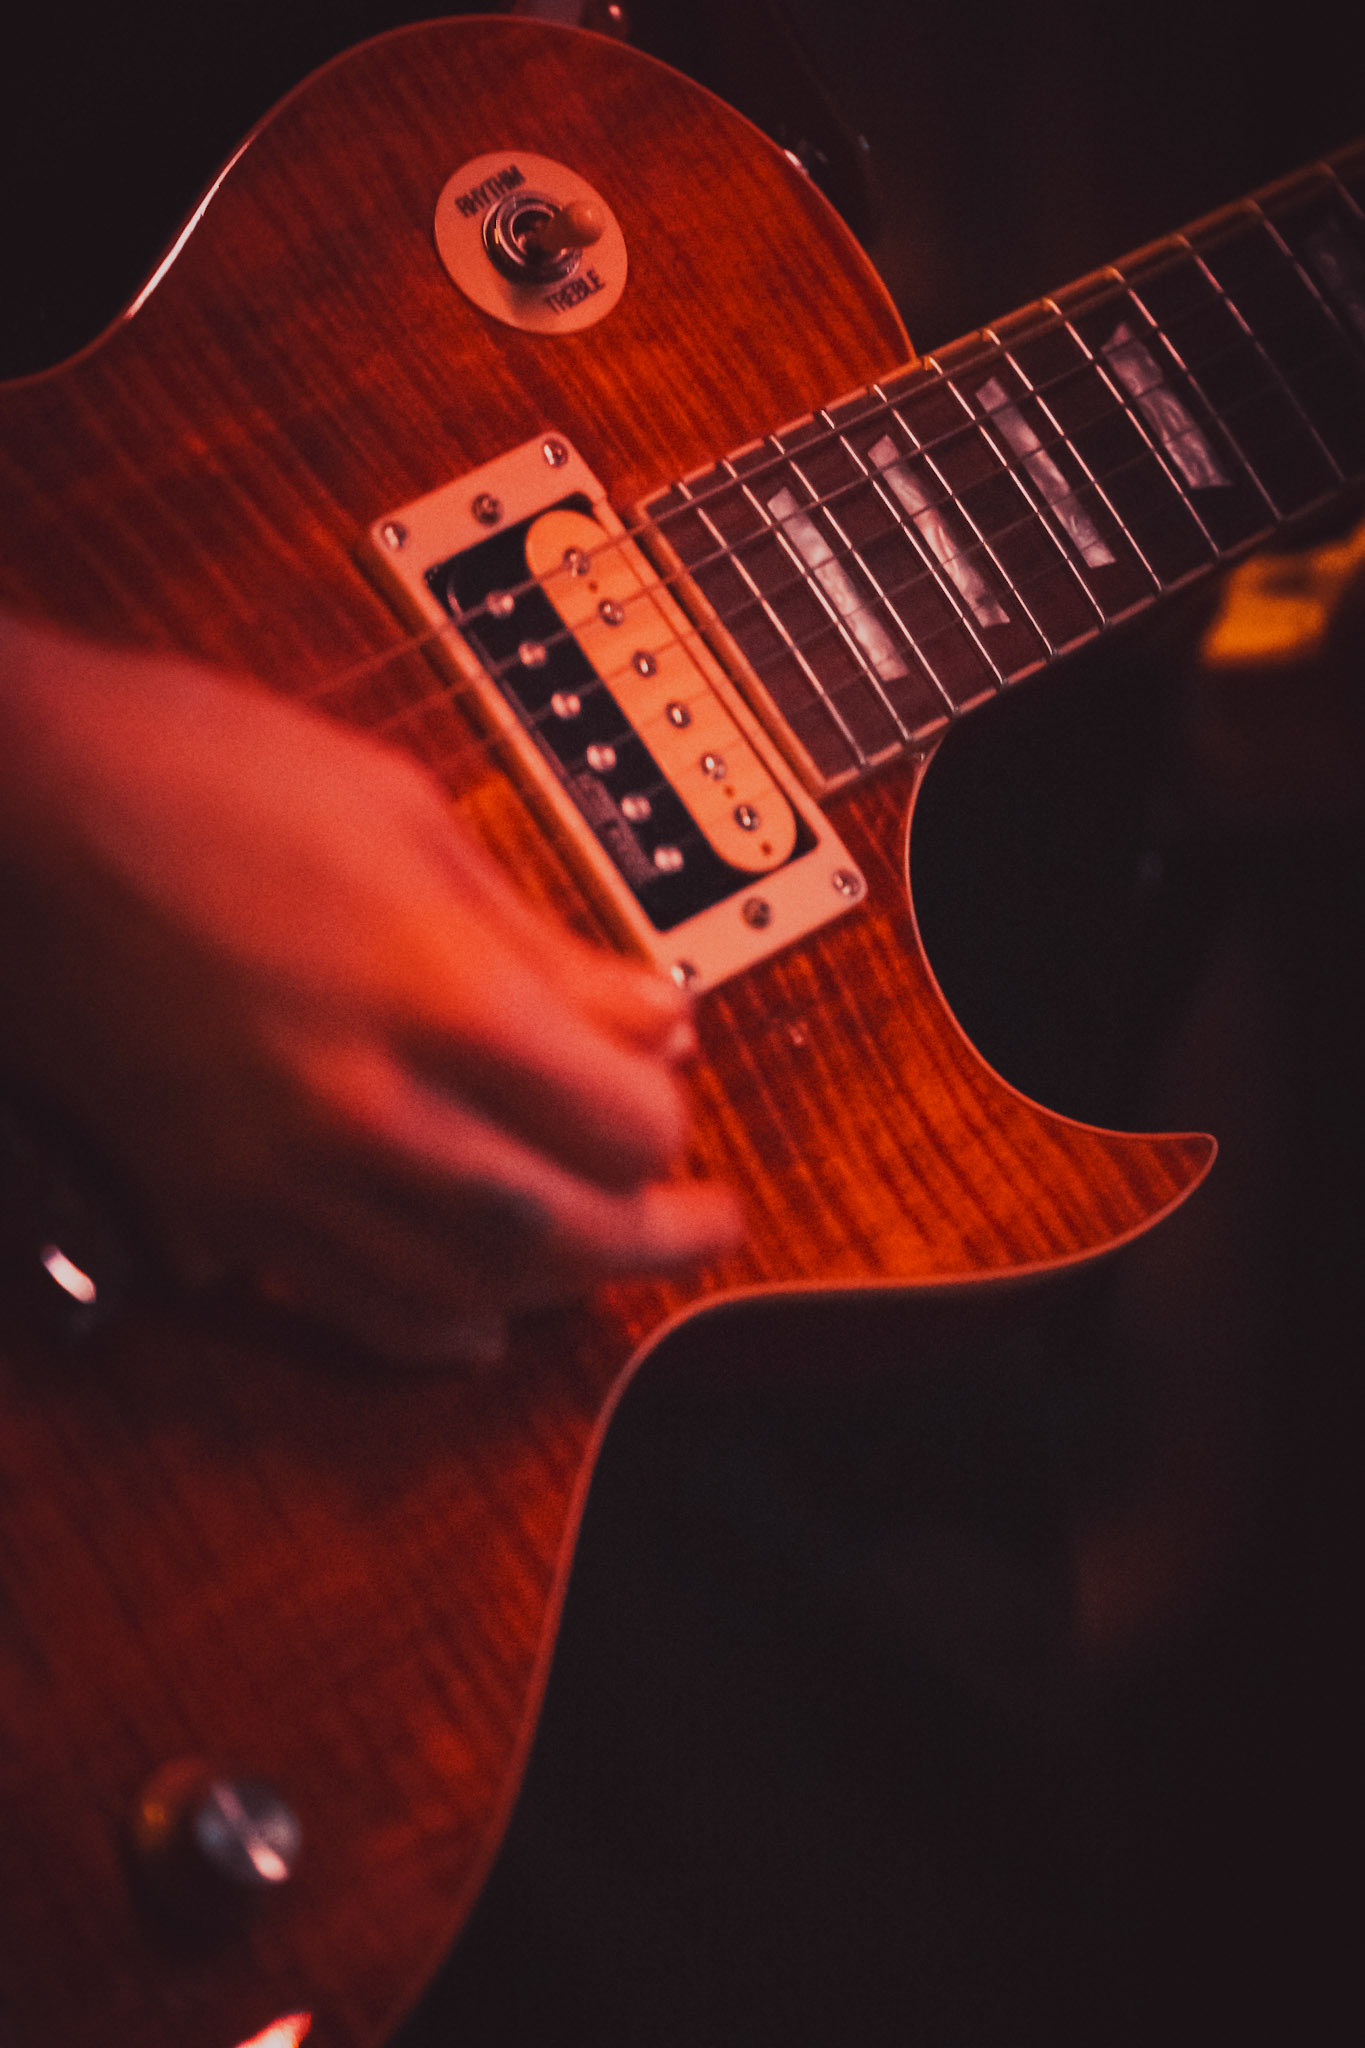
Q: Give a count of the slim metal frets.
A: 12